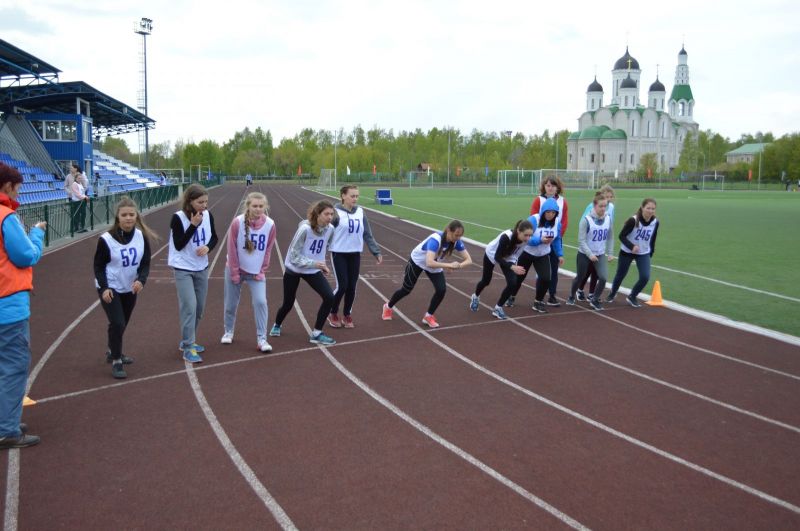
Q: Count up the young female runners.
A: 12